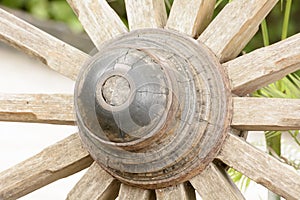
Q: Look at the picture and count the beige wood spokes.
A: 14